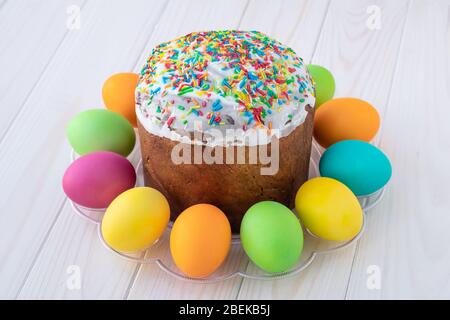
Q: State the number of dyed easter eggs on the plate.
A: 10